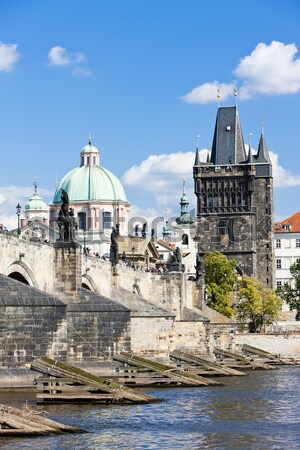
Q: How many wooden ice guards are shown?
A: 6